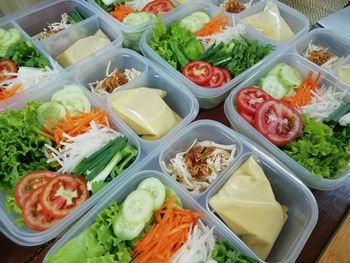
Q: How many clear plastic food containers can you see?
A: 6